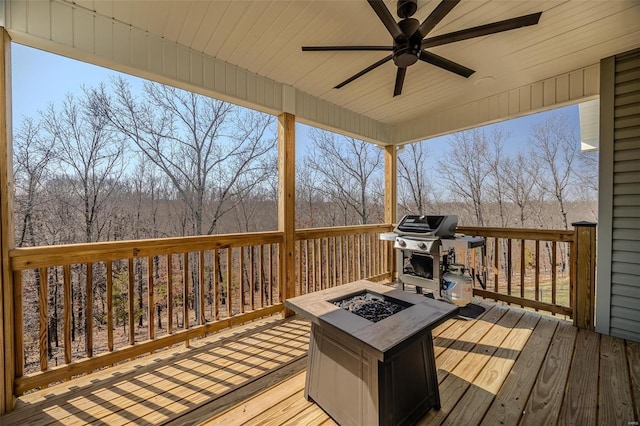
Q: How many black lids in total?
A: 1